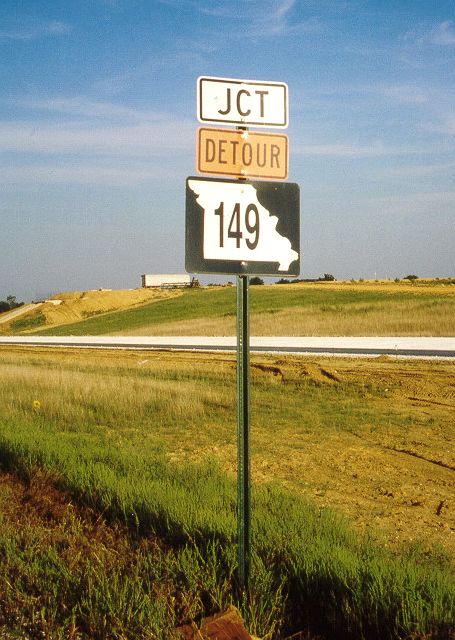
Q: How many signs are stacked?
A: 3